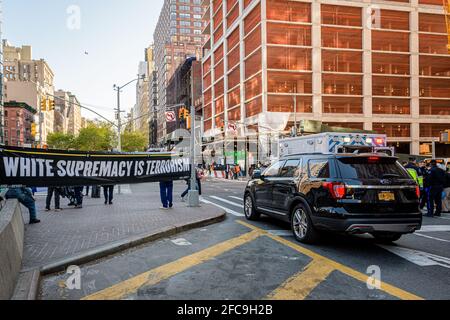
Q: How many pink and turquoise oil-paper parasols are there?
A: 0